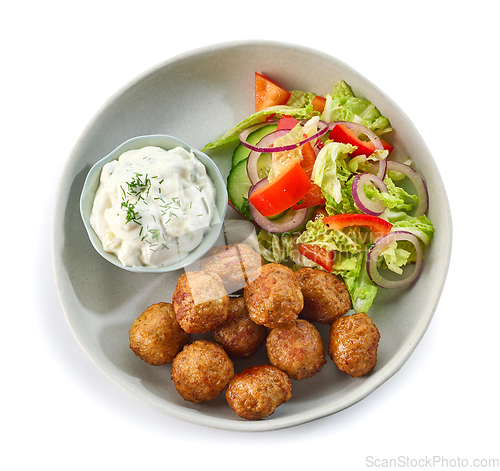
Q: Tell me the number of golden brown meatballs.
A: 10